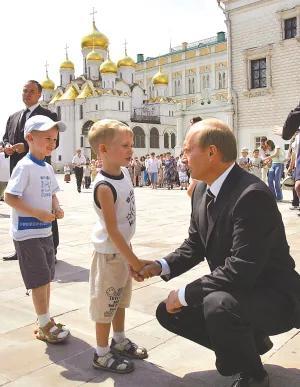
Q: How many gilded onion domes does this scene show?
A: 7